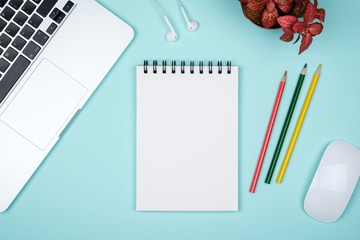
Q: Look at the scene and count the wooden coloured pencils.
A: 3